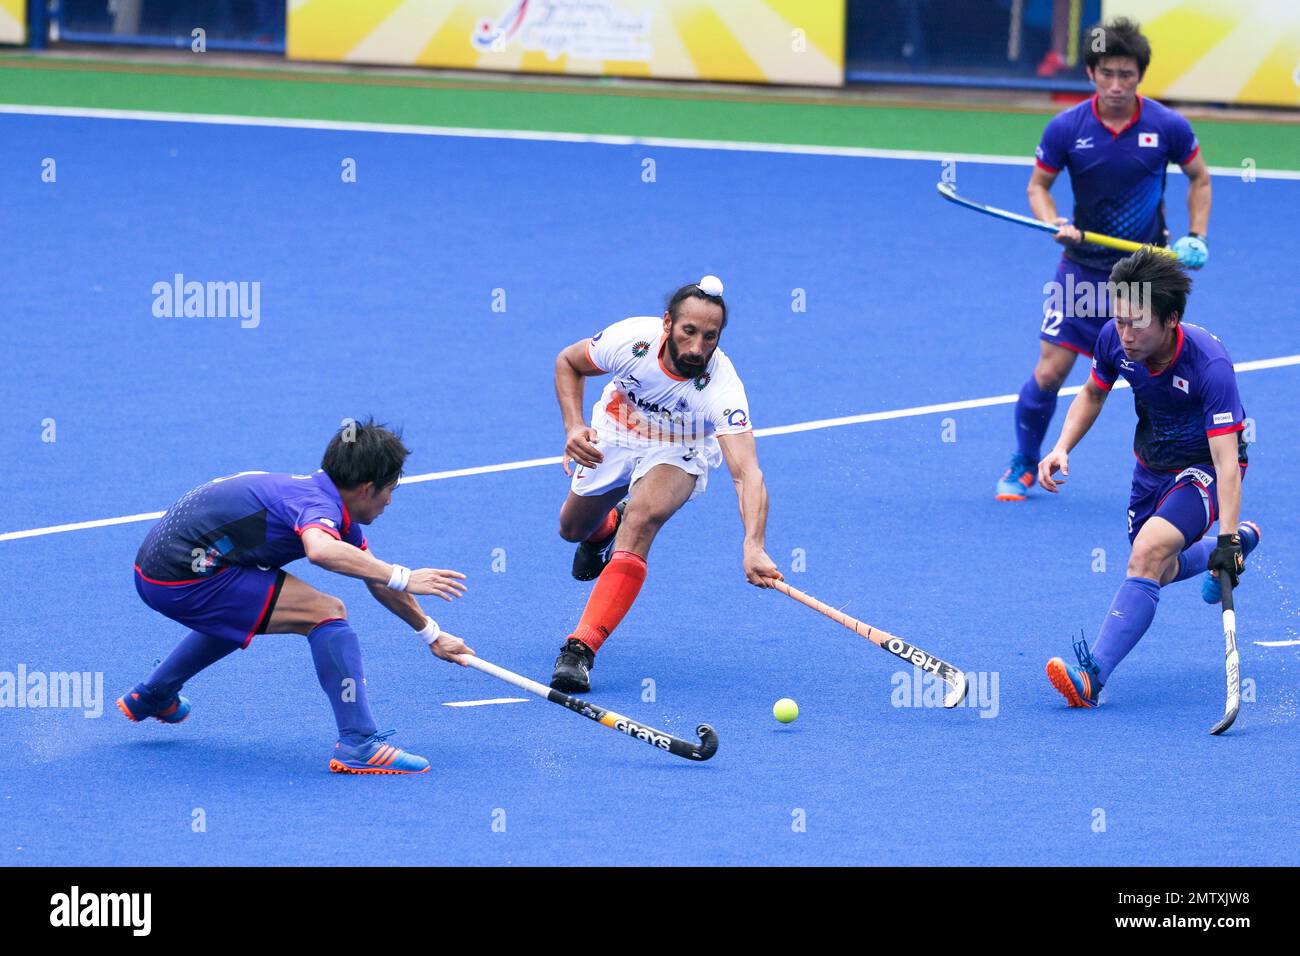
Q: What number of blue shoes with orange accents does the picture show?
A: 5